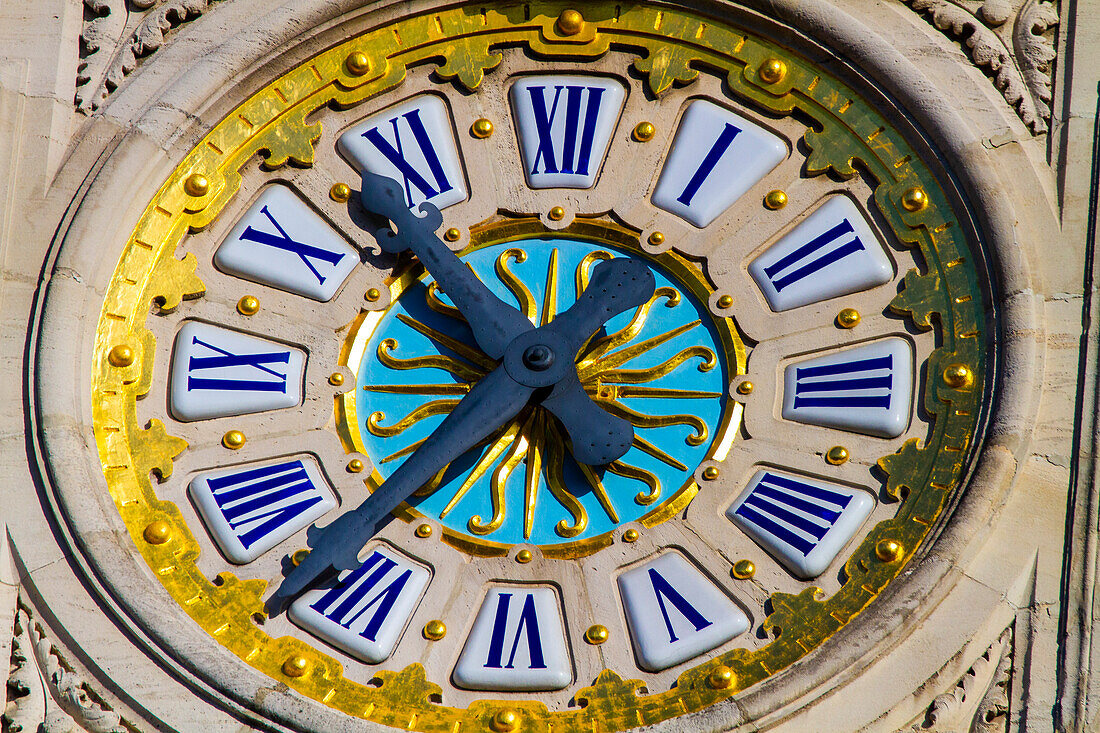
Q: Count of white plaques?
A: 12